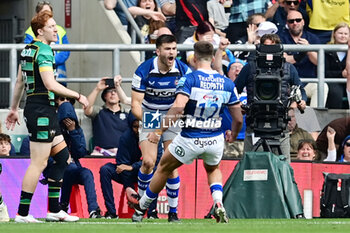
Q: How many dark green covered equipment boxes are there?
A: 1